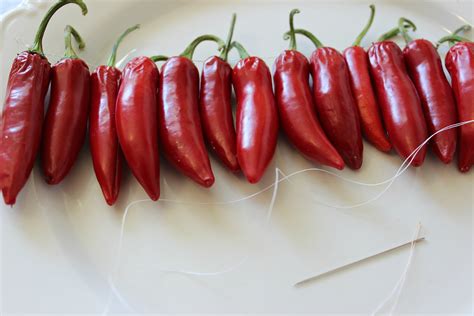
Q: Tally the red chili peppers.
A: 13